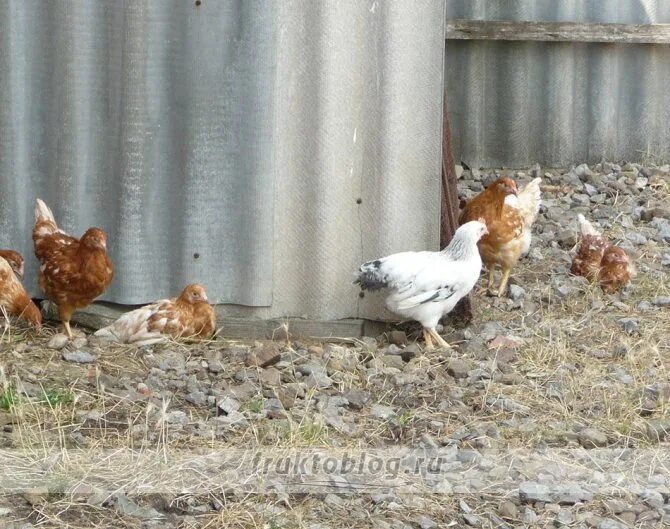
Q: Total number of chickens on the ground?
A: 7